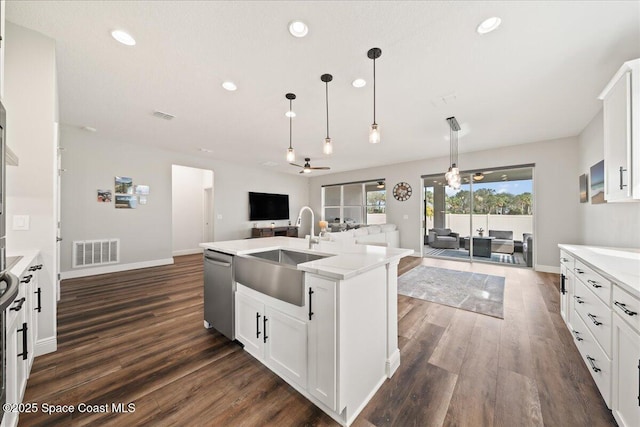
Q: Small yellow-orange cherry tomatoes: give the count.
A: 0